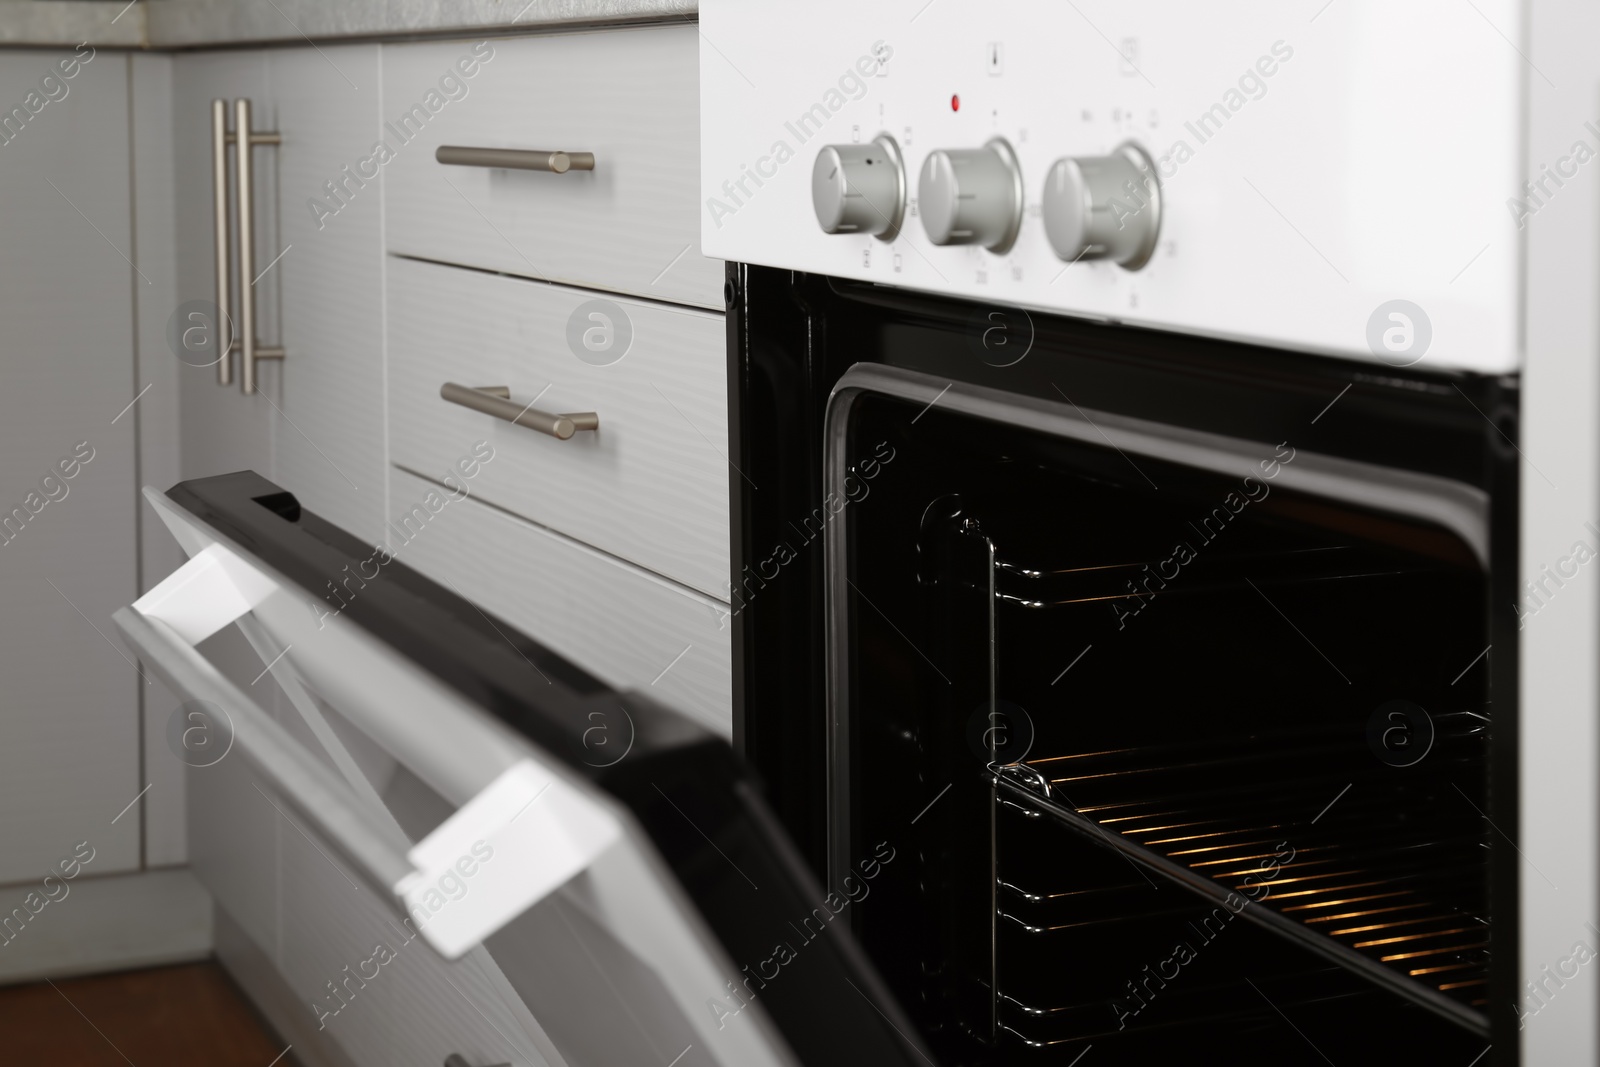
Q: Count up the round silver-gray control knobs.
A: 3